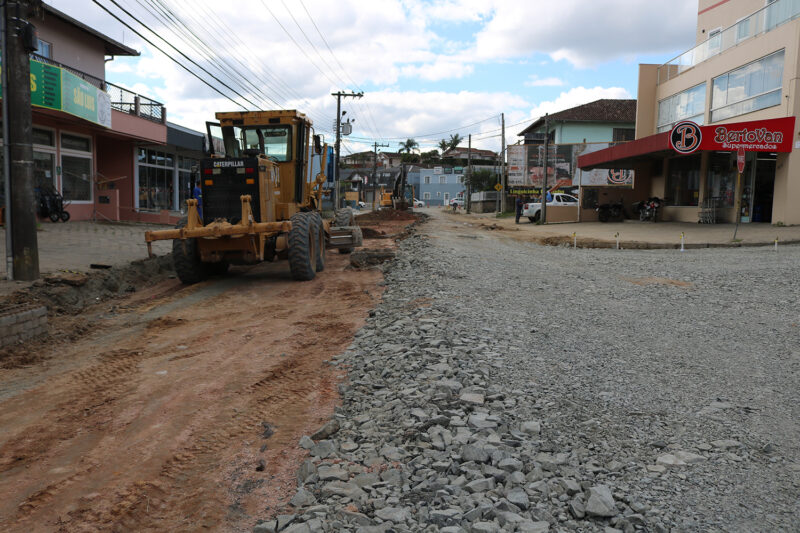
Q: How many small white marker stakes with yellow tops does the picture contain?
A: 4